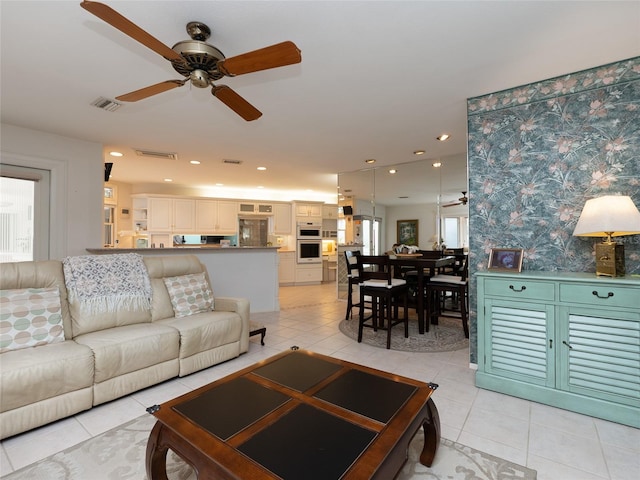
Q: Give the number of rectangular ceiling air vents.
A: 3